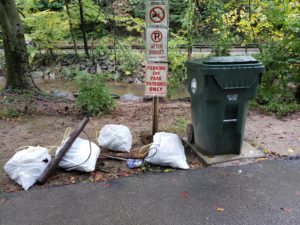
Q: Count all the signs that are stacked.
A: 3